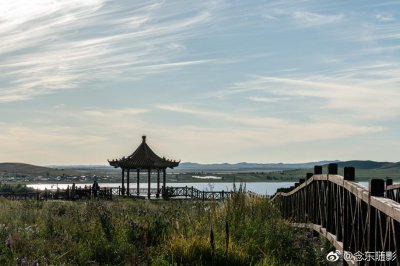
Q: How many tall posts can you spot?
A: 6